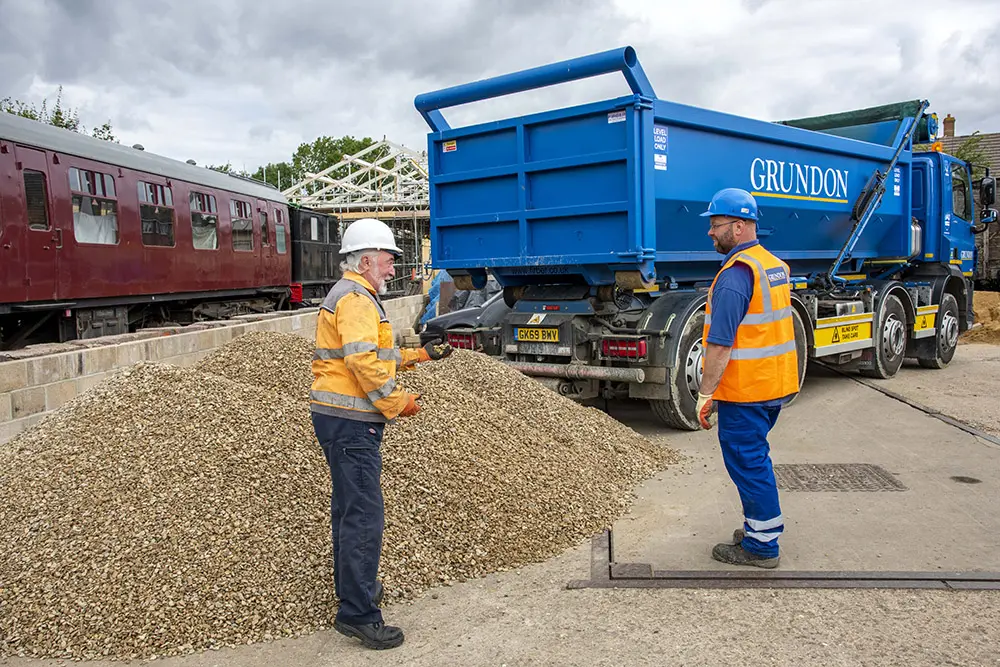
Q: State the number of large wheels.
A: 4